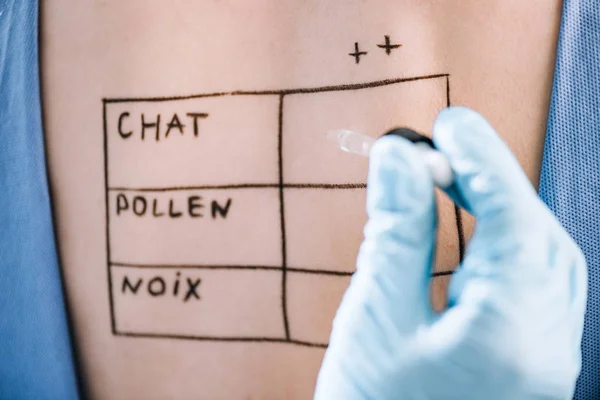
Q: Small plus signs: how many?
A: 2